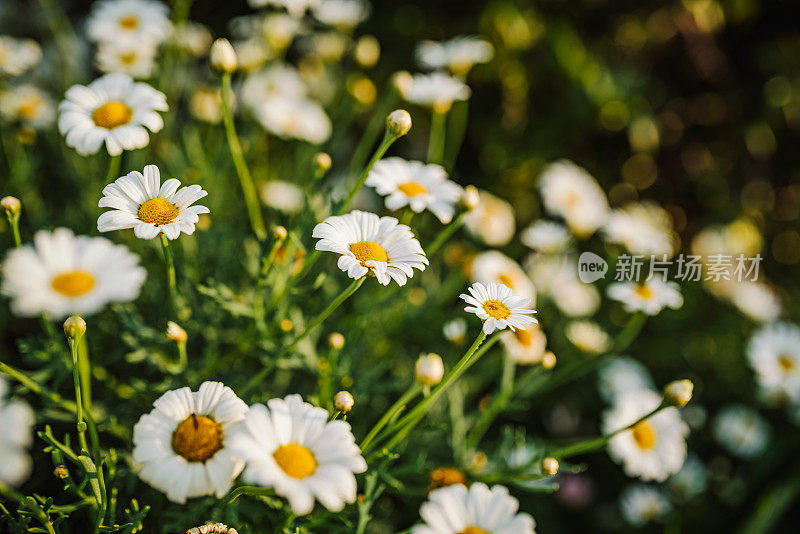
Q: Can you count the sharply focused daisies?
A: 3